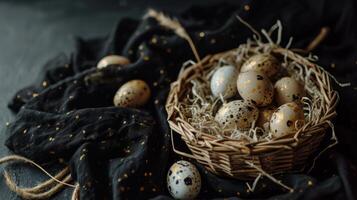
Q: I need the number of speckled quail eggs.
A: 10